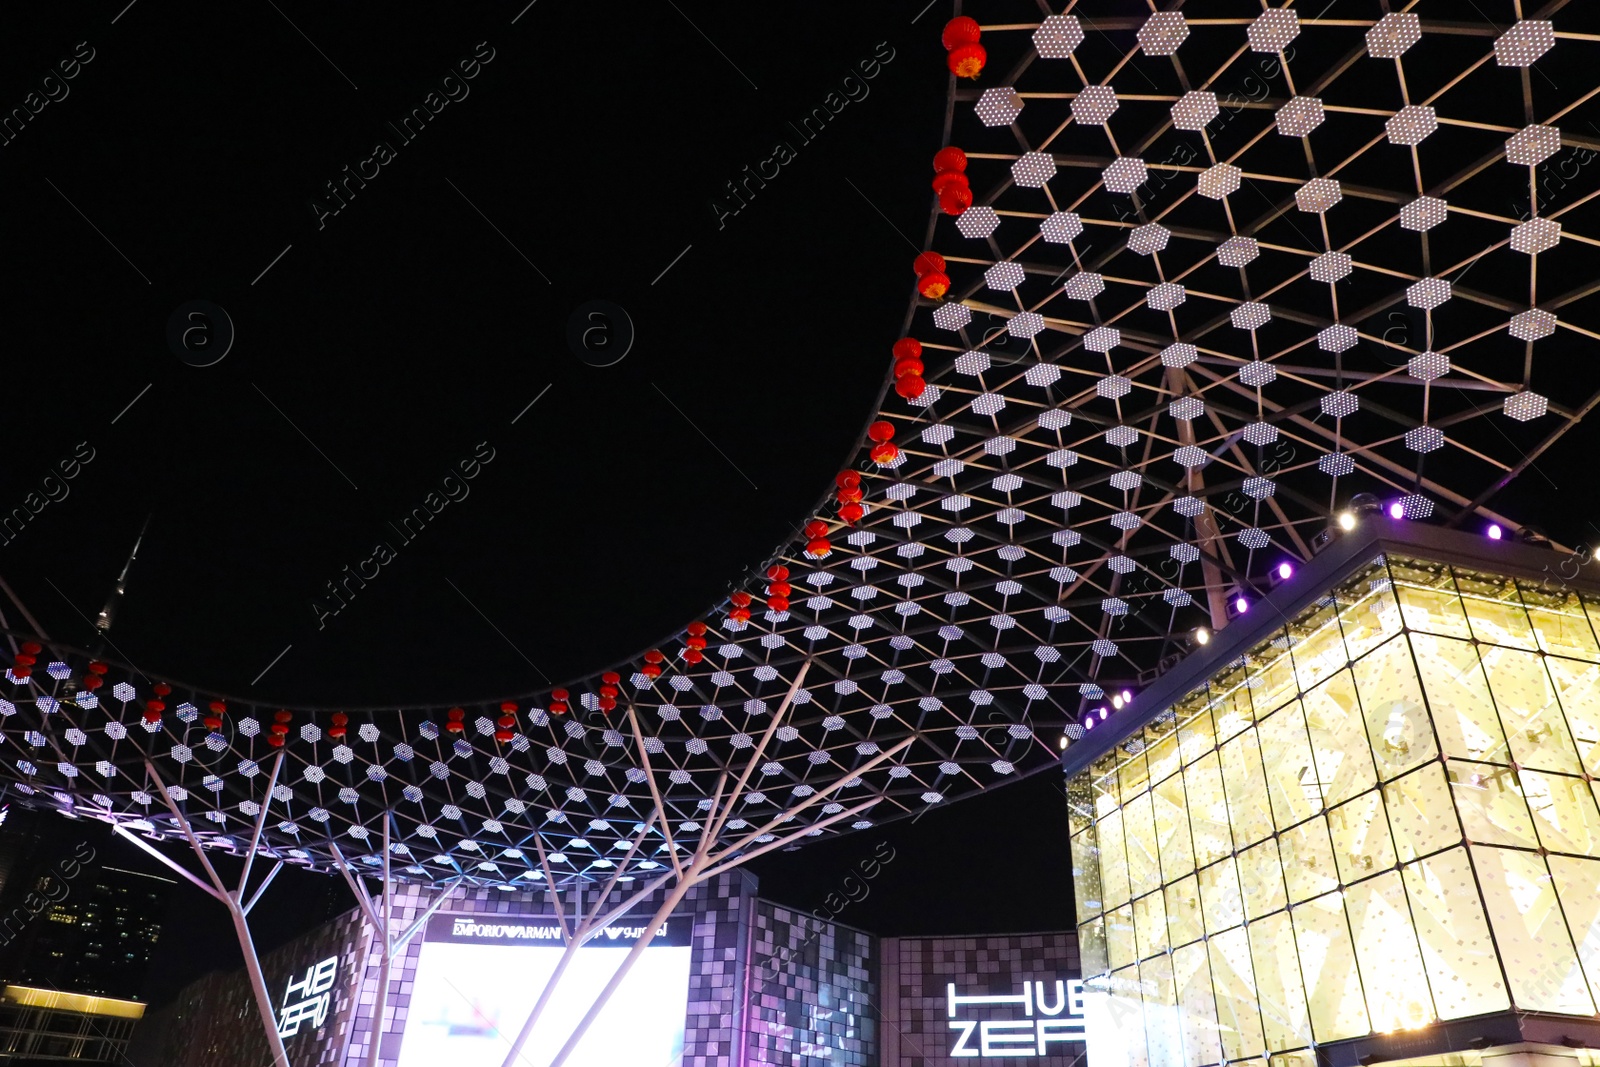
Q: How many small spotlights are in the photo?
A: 12